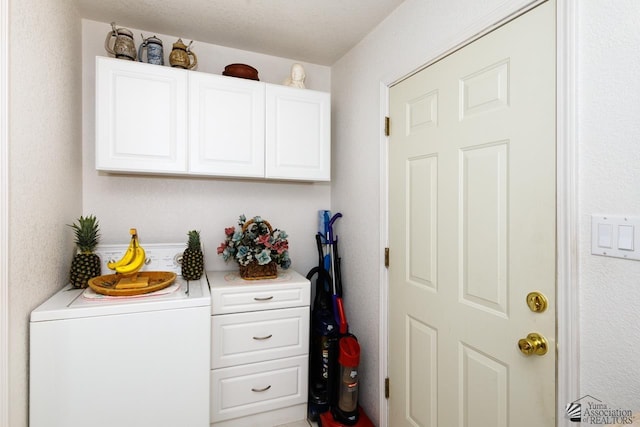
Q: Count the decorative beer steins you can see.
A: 3